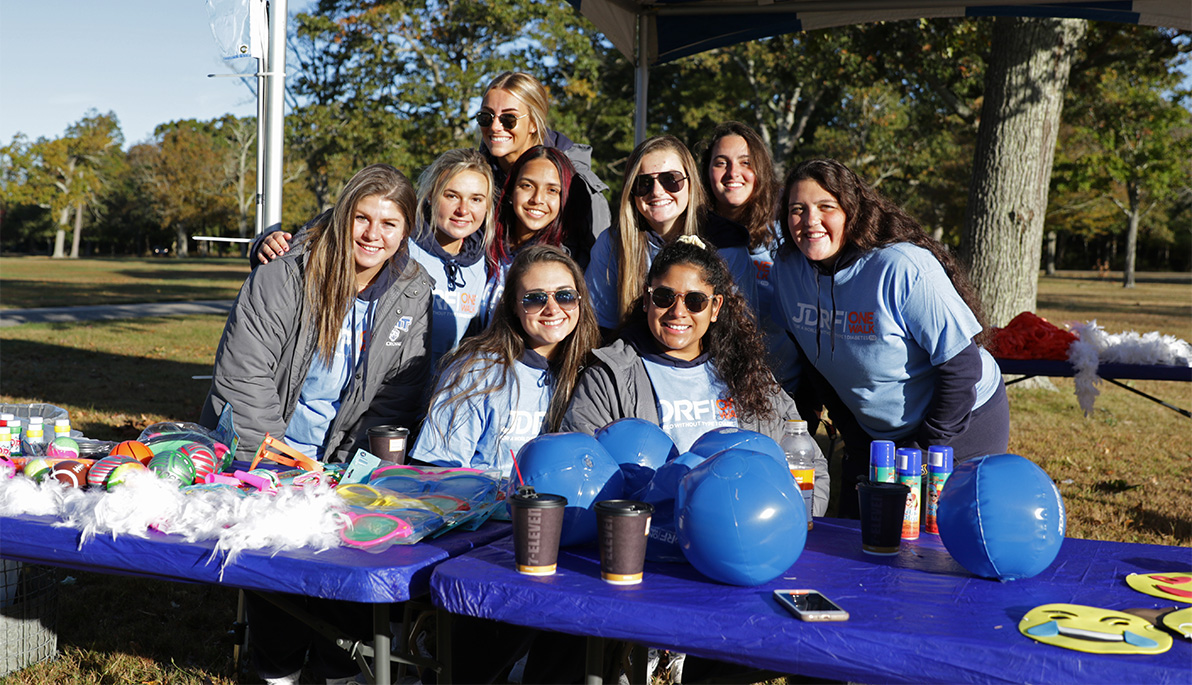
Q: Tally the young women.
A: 9